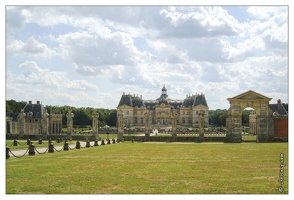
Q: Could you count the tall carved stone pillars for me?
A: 8